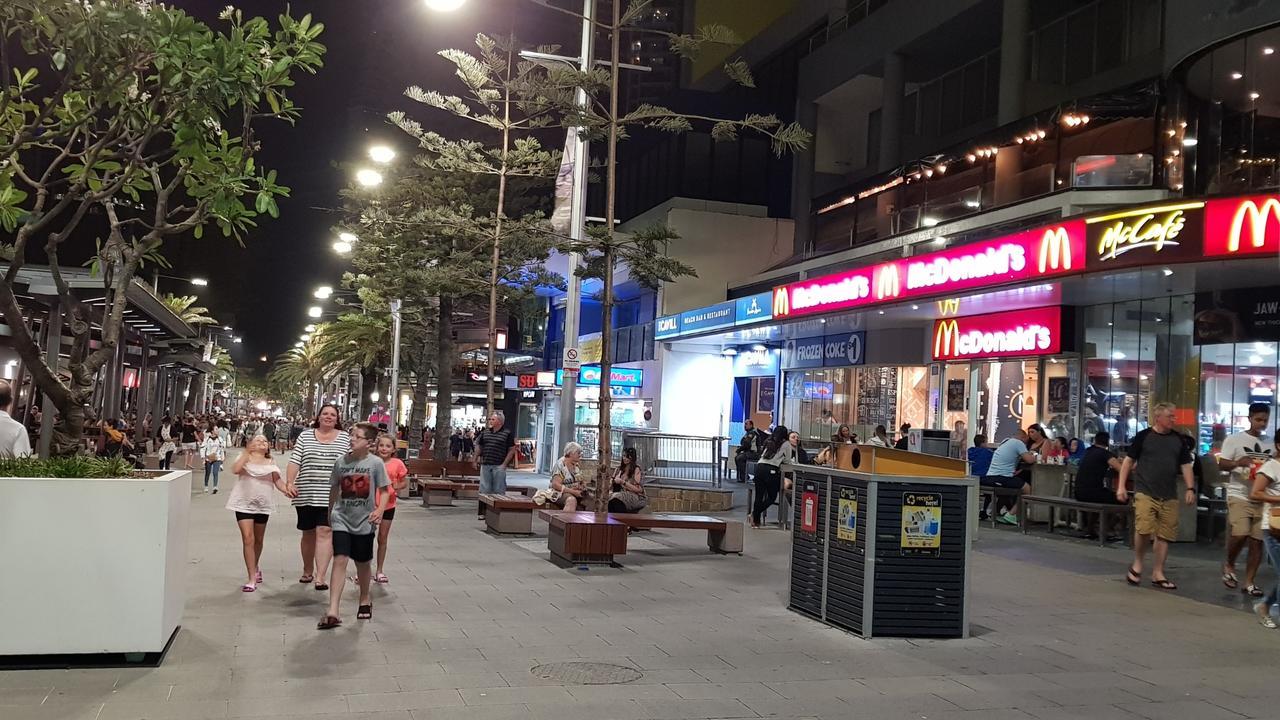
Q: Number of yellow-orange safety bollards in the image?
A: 0